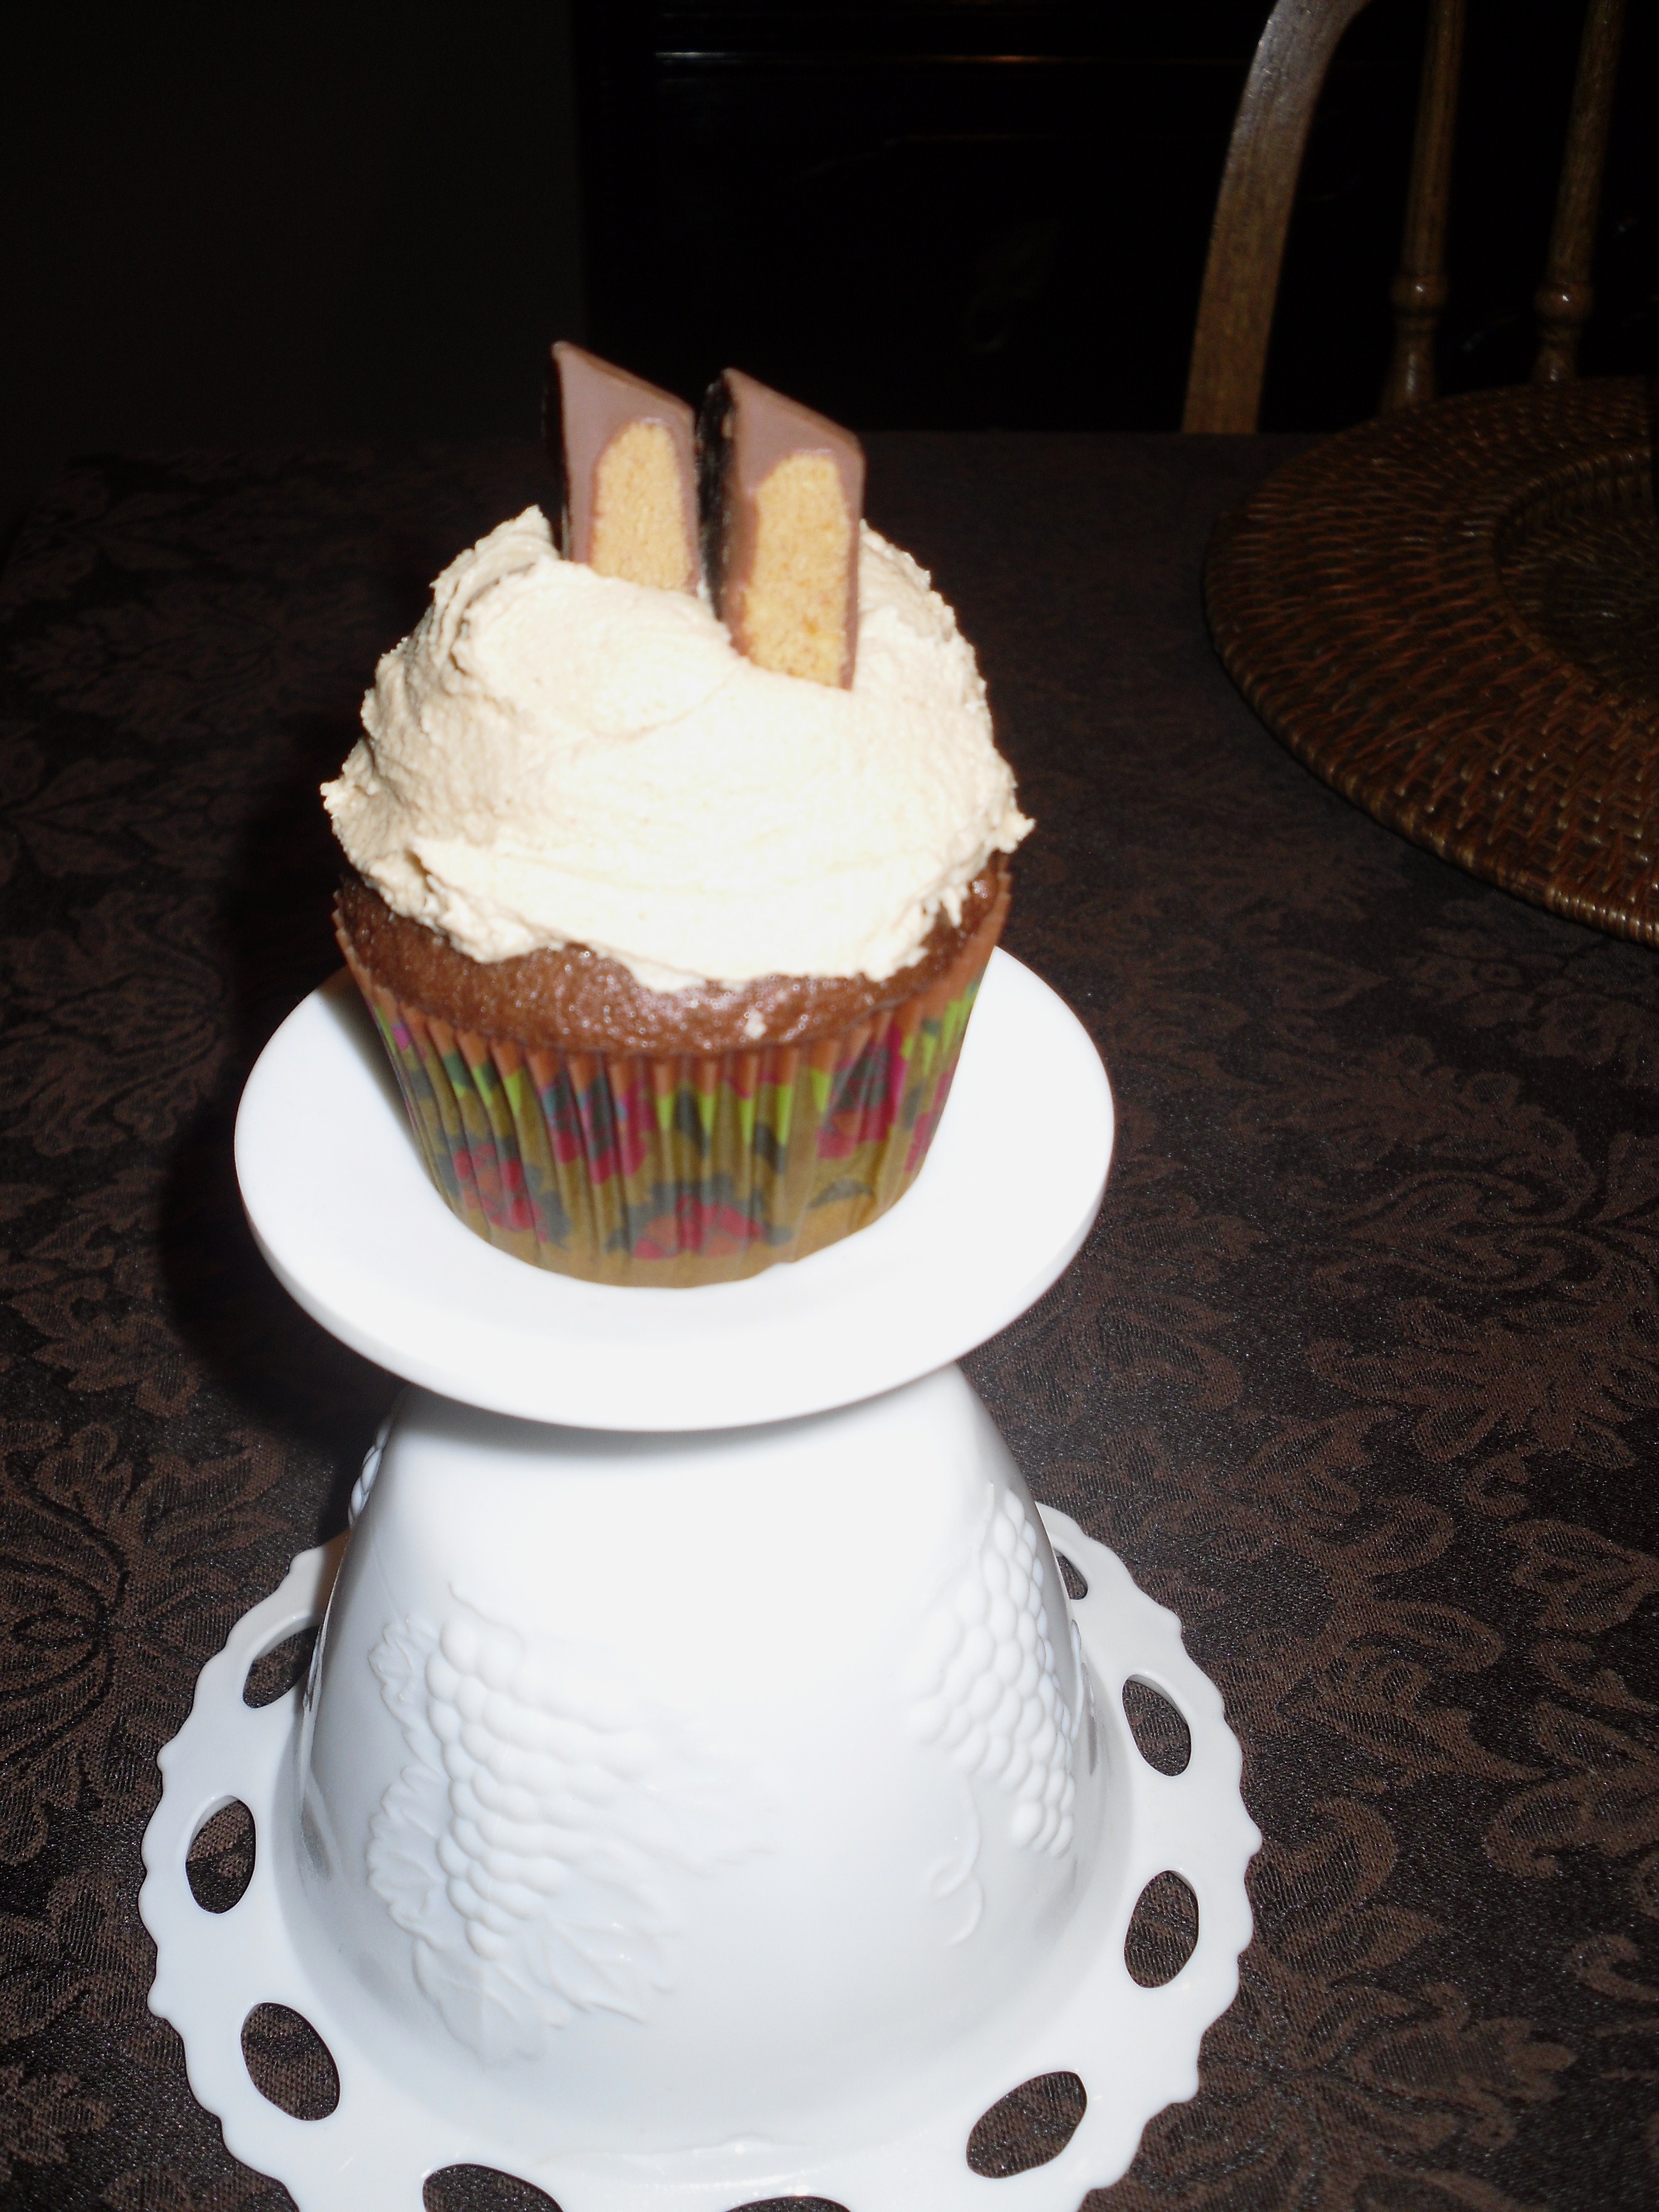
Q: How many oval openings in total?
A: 9